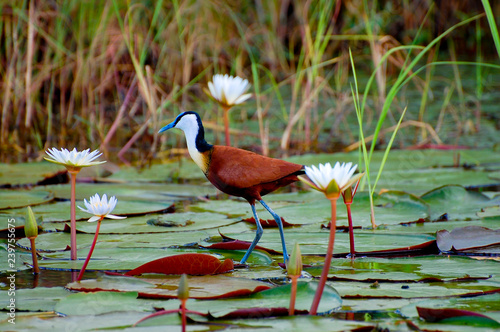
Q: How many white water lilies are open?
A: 4